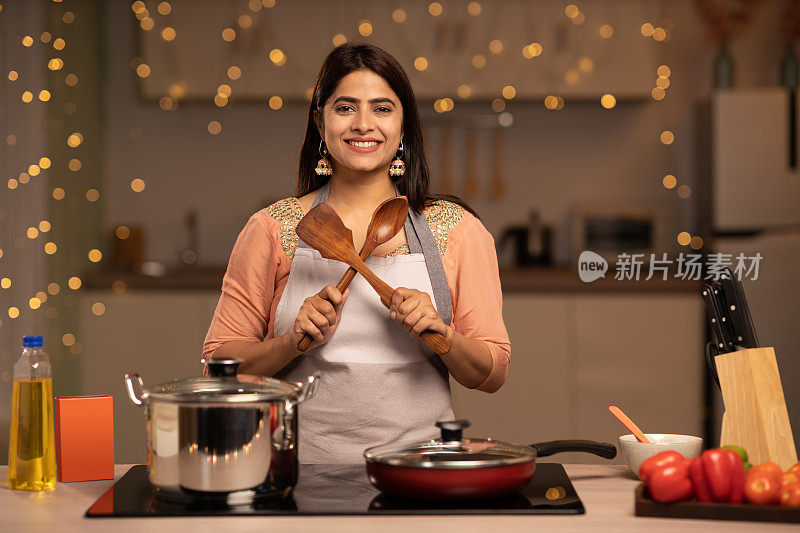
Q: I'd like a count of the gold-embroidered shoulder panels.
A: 2